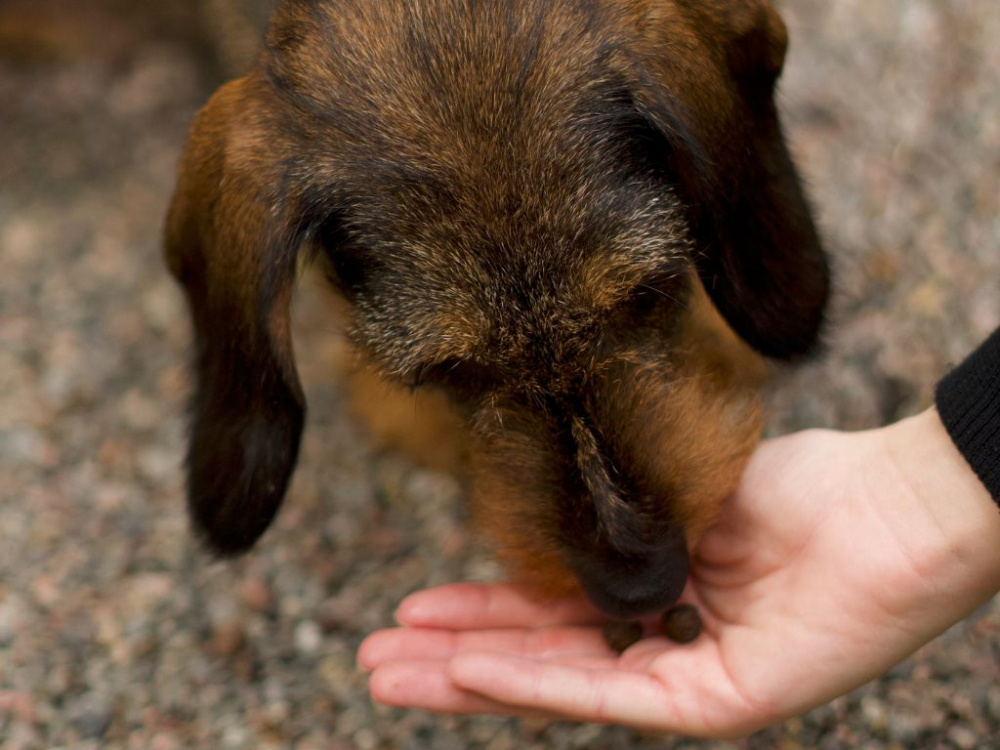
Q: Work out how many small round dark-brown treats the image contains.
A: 2